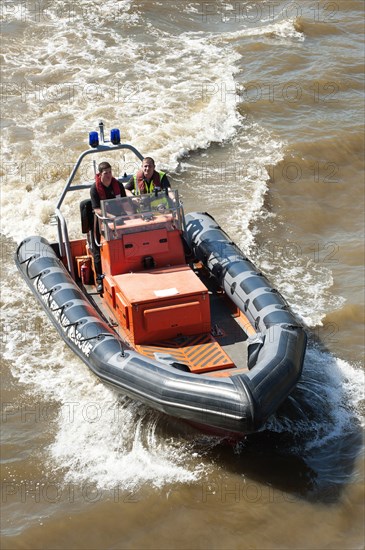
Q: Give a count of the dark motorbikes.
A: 0